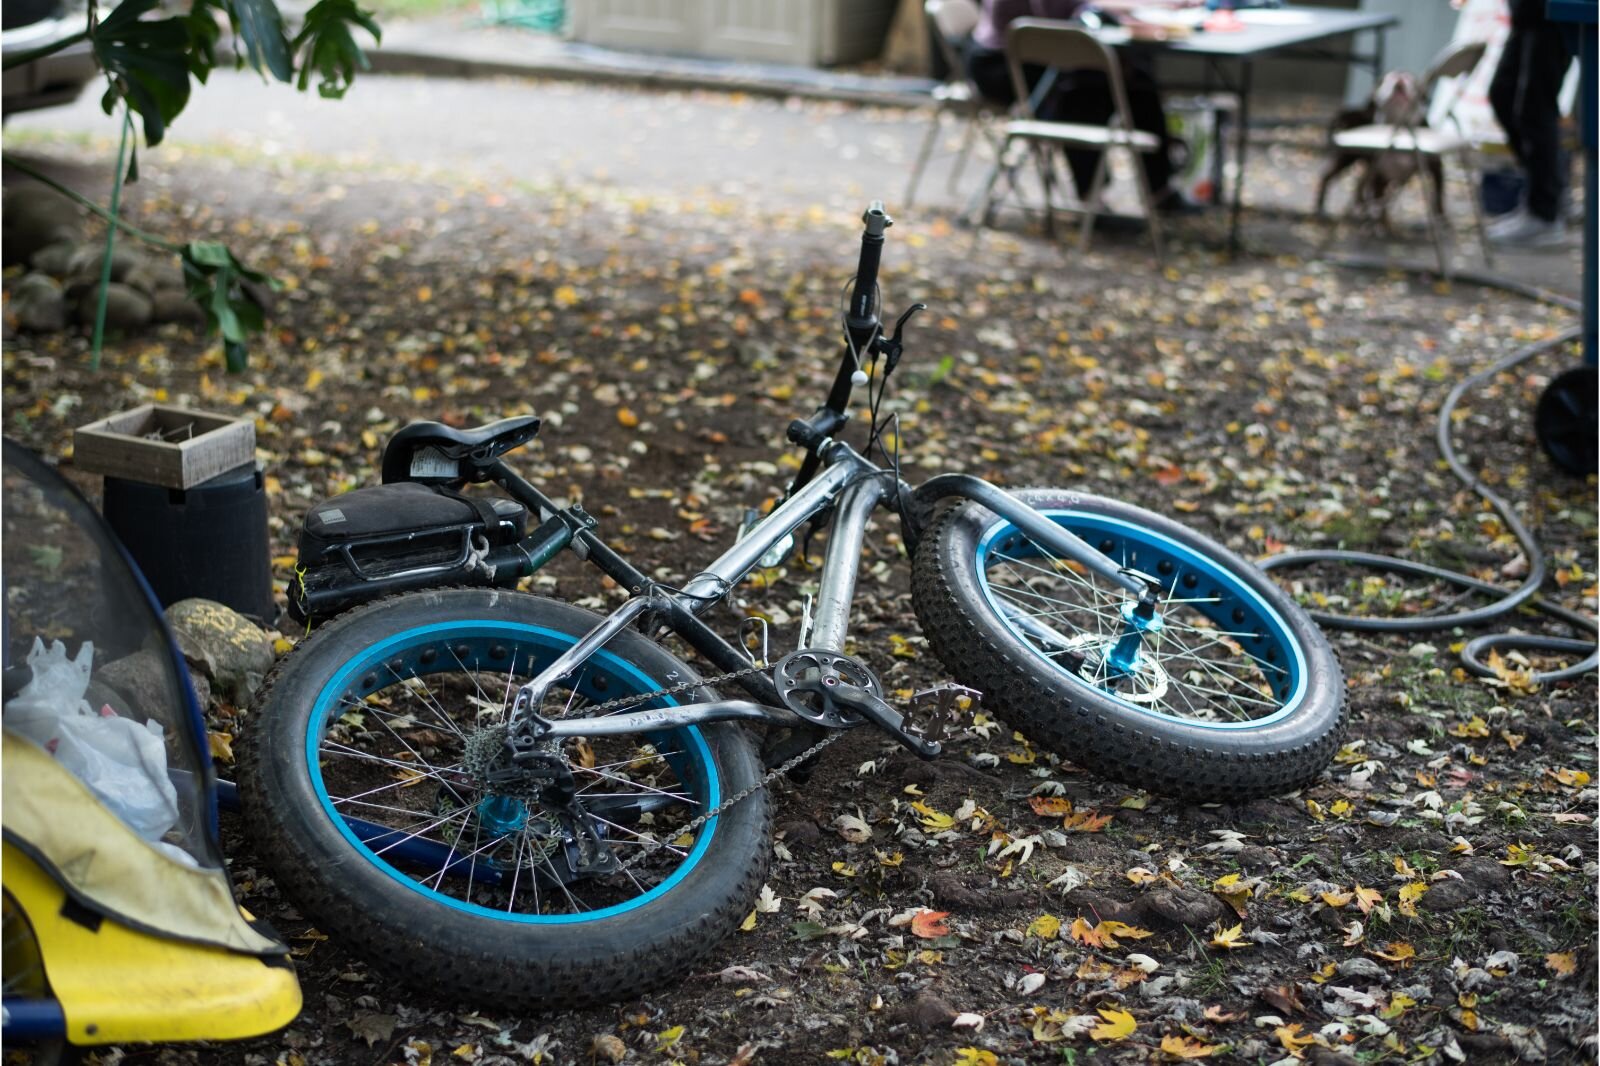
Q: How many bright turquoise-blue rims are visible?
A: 2